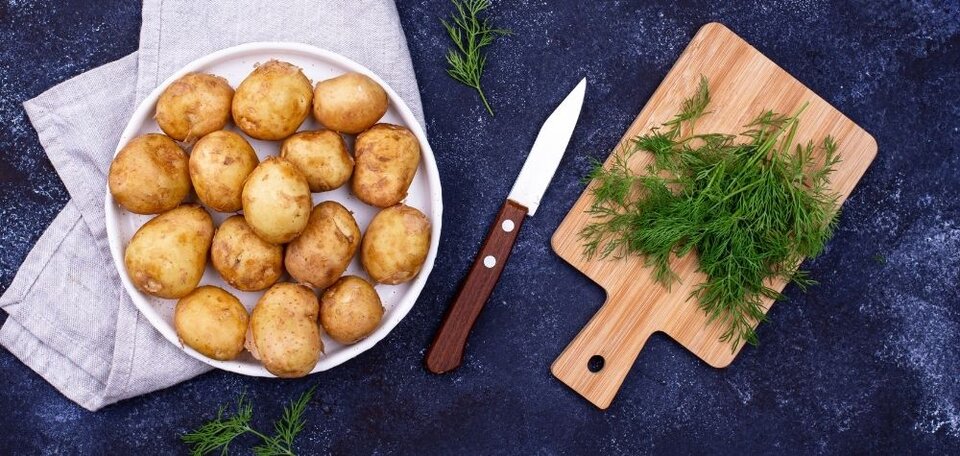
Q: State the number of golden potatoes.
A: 15